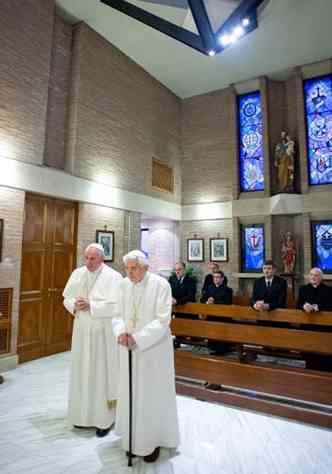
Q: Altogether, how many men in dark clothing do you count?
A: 5